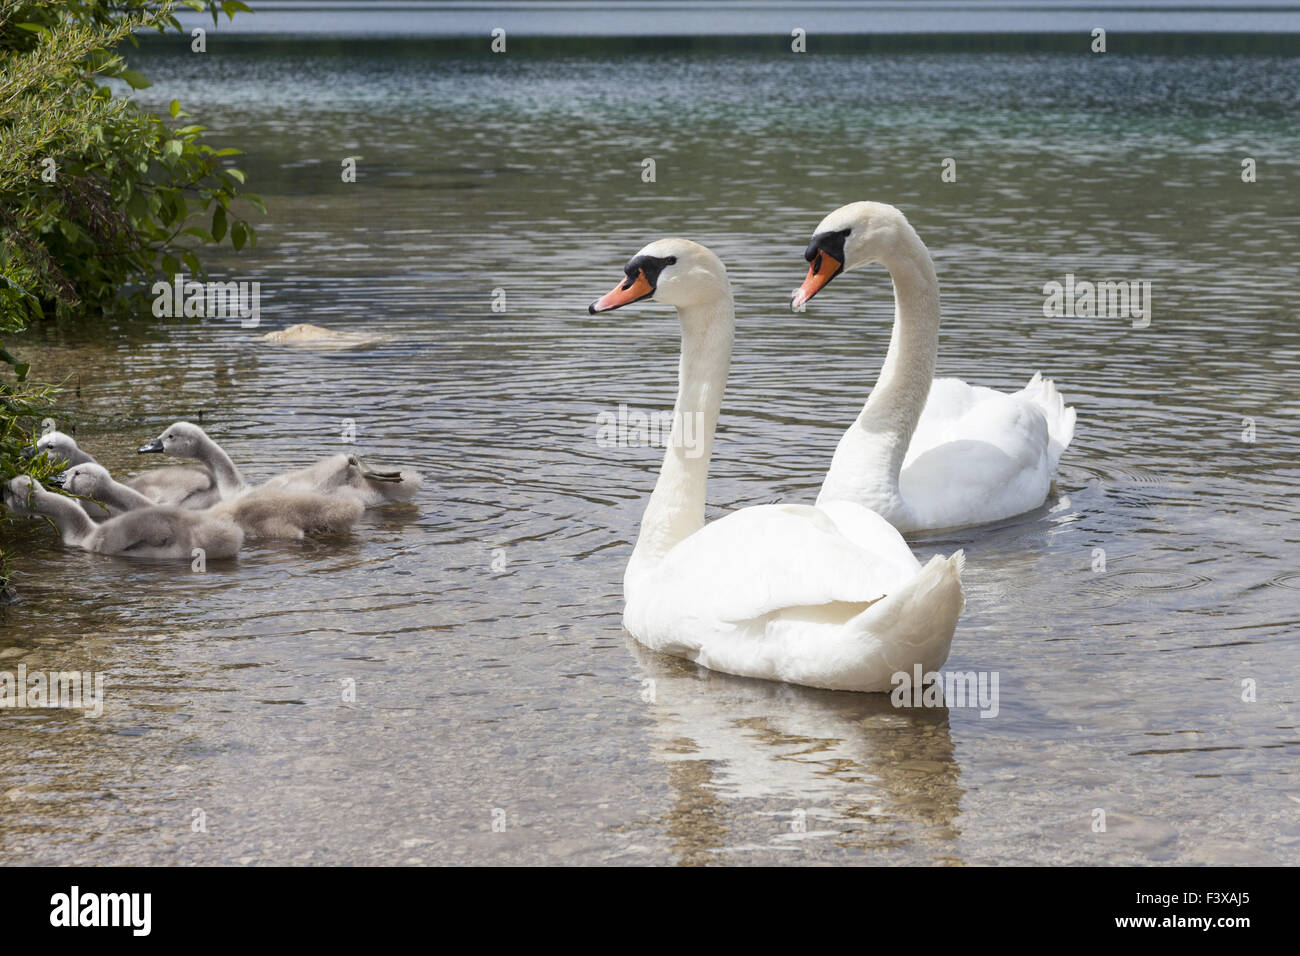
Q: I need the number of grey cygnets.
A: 4